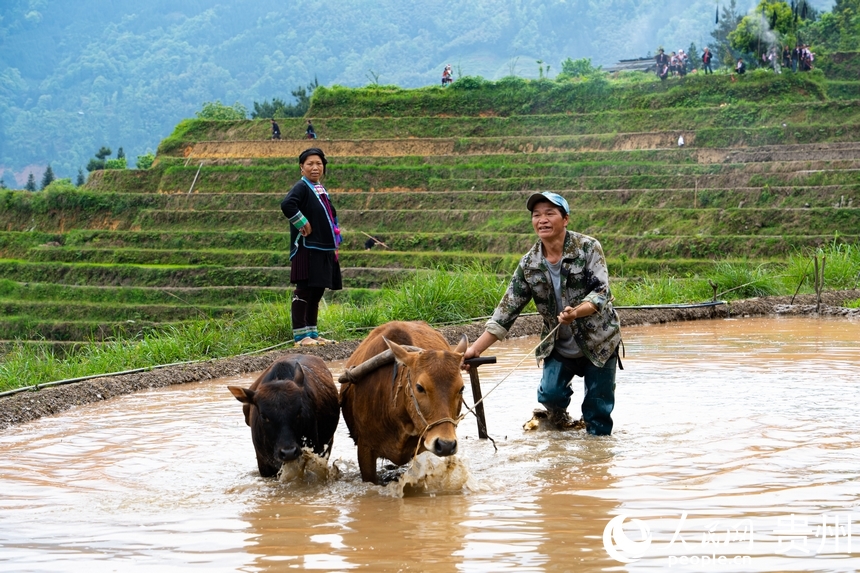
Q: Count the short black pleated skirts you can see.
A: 1